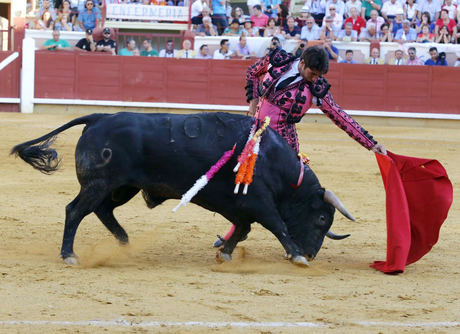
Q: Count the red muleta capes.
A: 1